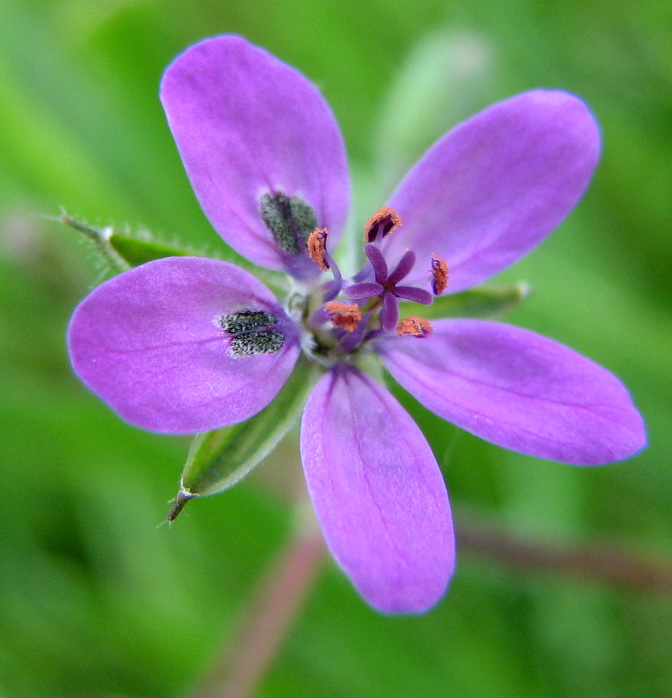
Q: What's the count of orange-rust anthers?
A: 5